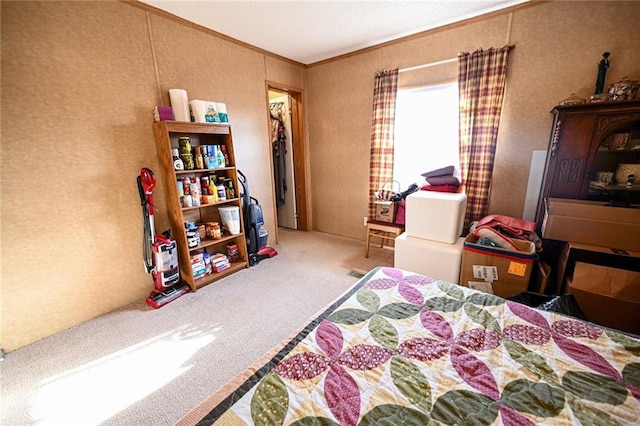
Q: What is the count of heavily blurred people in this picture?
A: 0